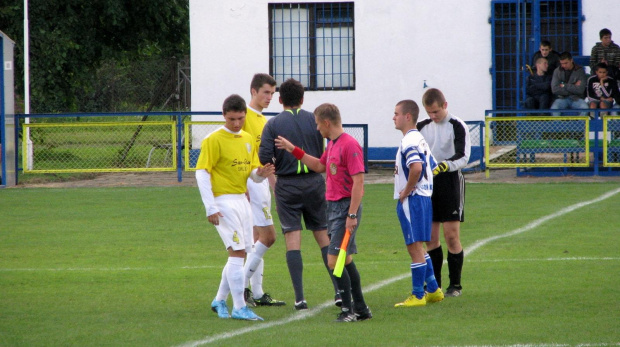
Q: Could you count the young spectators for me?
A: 5